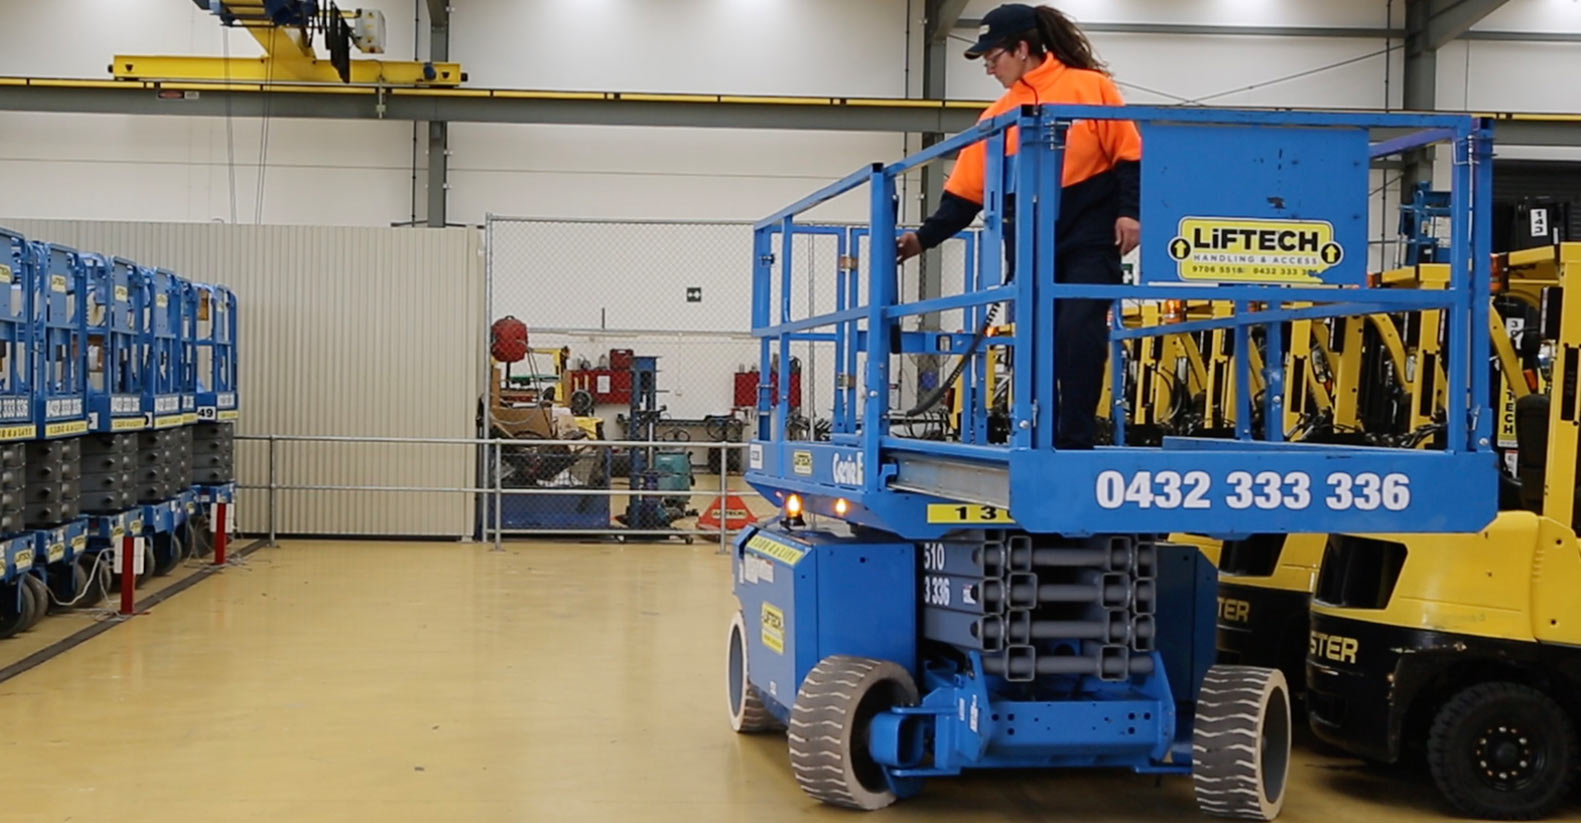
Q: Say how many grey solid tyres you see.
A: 3